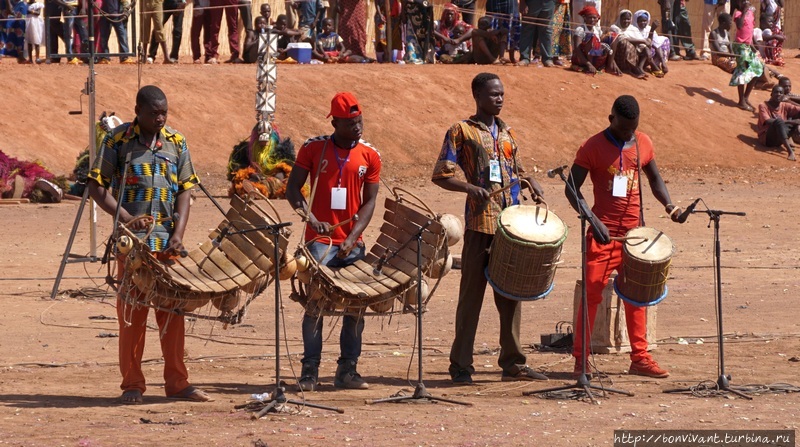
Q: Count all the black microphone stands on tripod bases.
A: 4